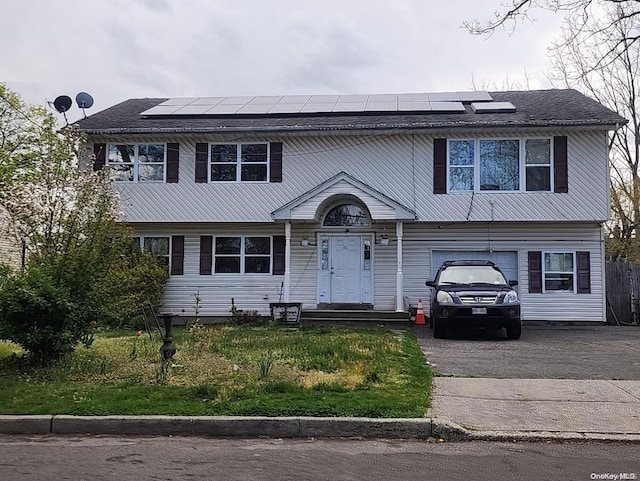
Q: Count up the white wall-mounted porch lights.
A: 2